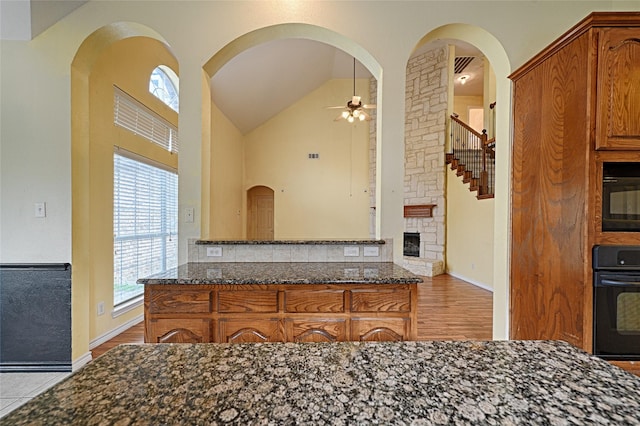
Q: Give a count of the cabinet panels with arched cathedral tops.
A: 5